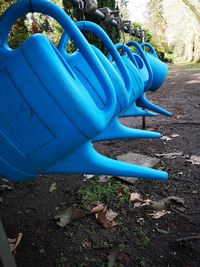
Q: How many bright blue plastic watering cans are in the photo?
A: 5